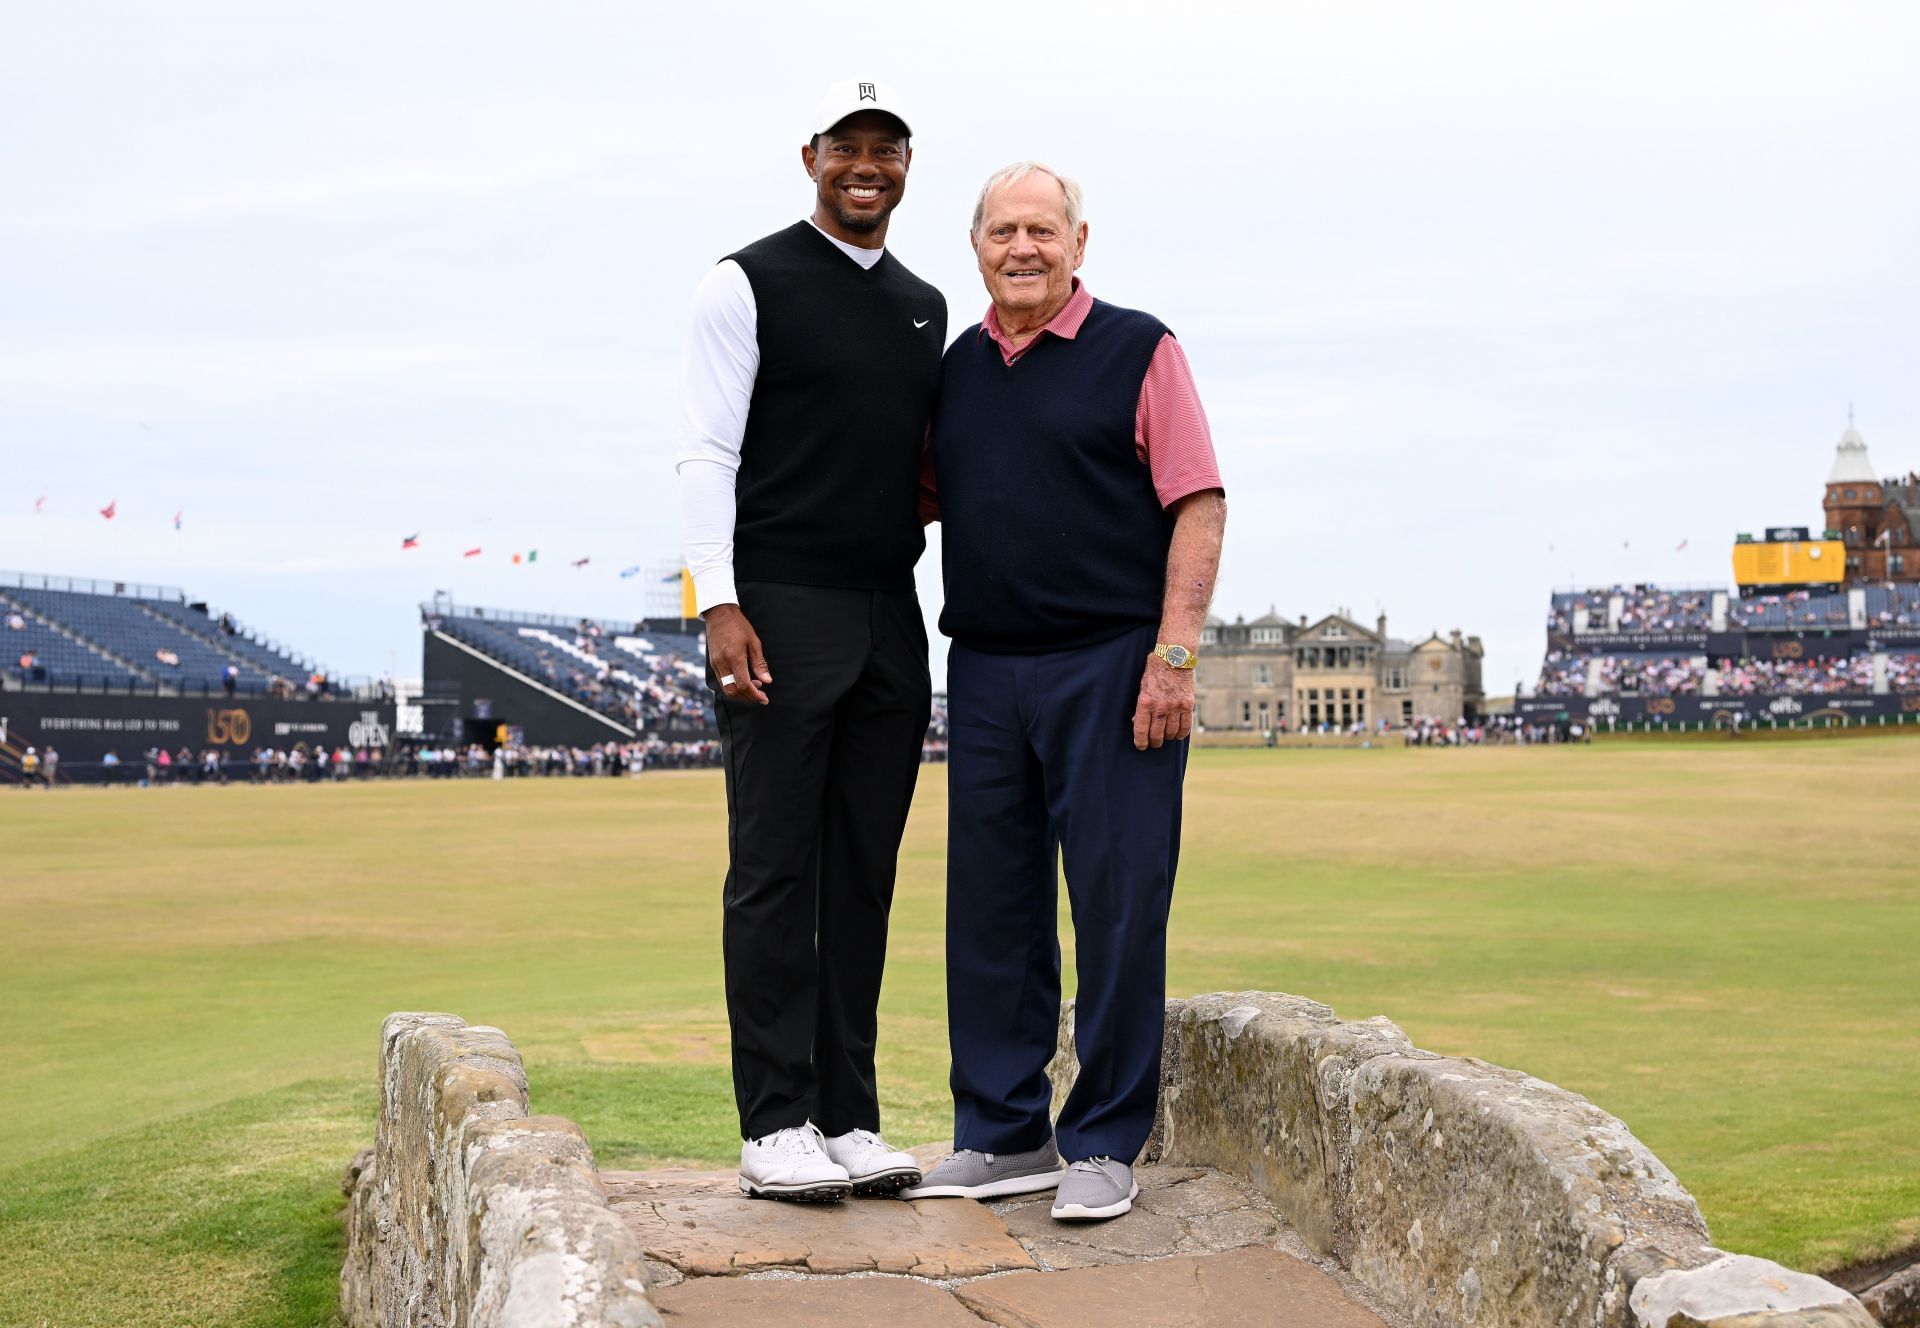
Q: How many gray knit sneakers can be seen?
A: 2